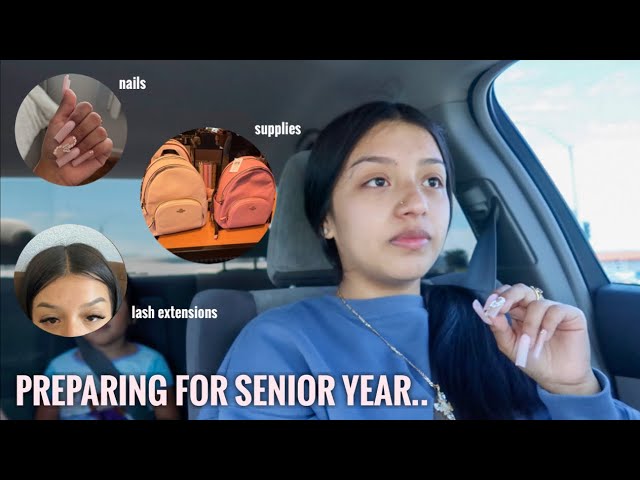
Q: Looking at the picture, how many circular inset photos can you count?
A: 3